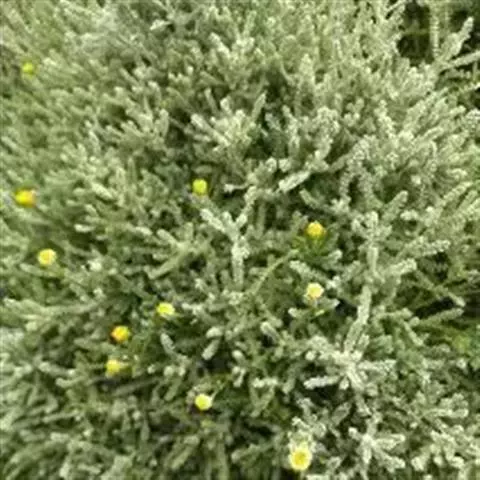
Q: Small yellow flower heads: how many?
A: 11